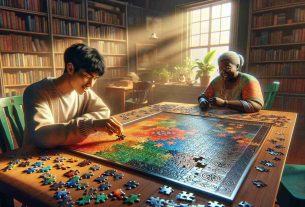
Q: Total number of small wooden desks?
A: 1